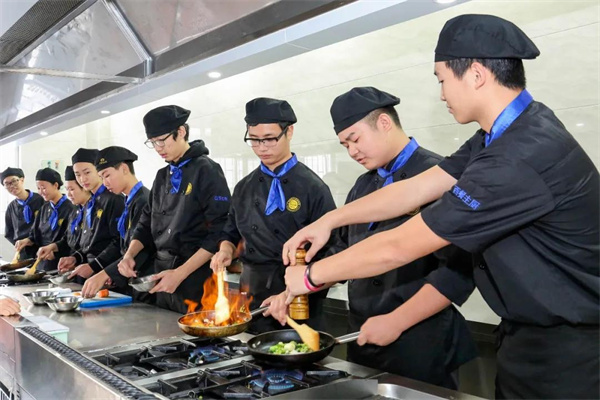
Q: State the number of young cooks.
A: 9